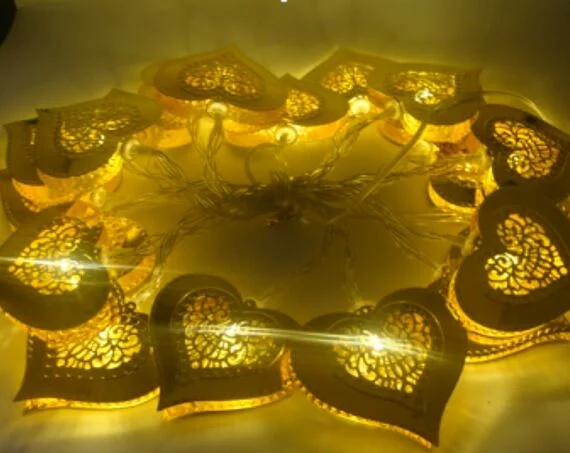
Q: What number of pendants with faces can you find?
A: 0